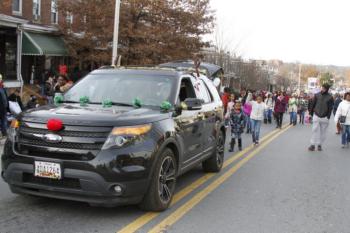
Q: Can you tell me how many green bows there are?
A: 5